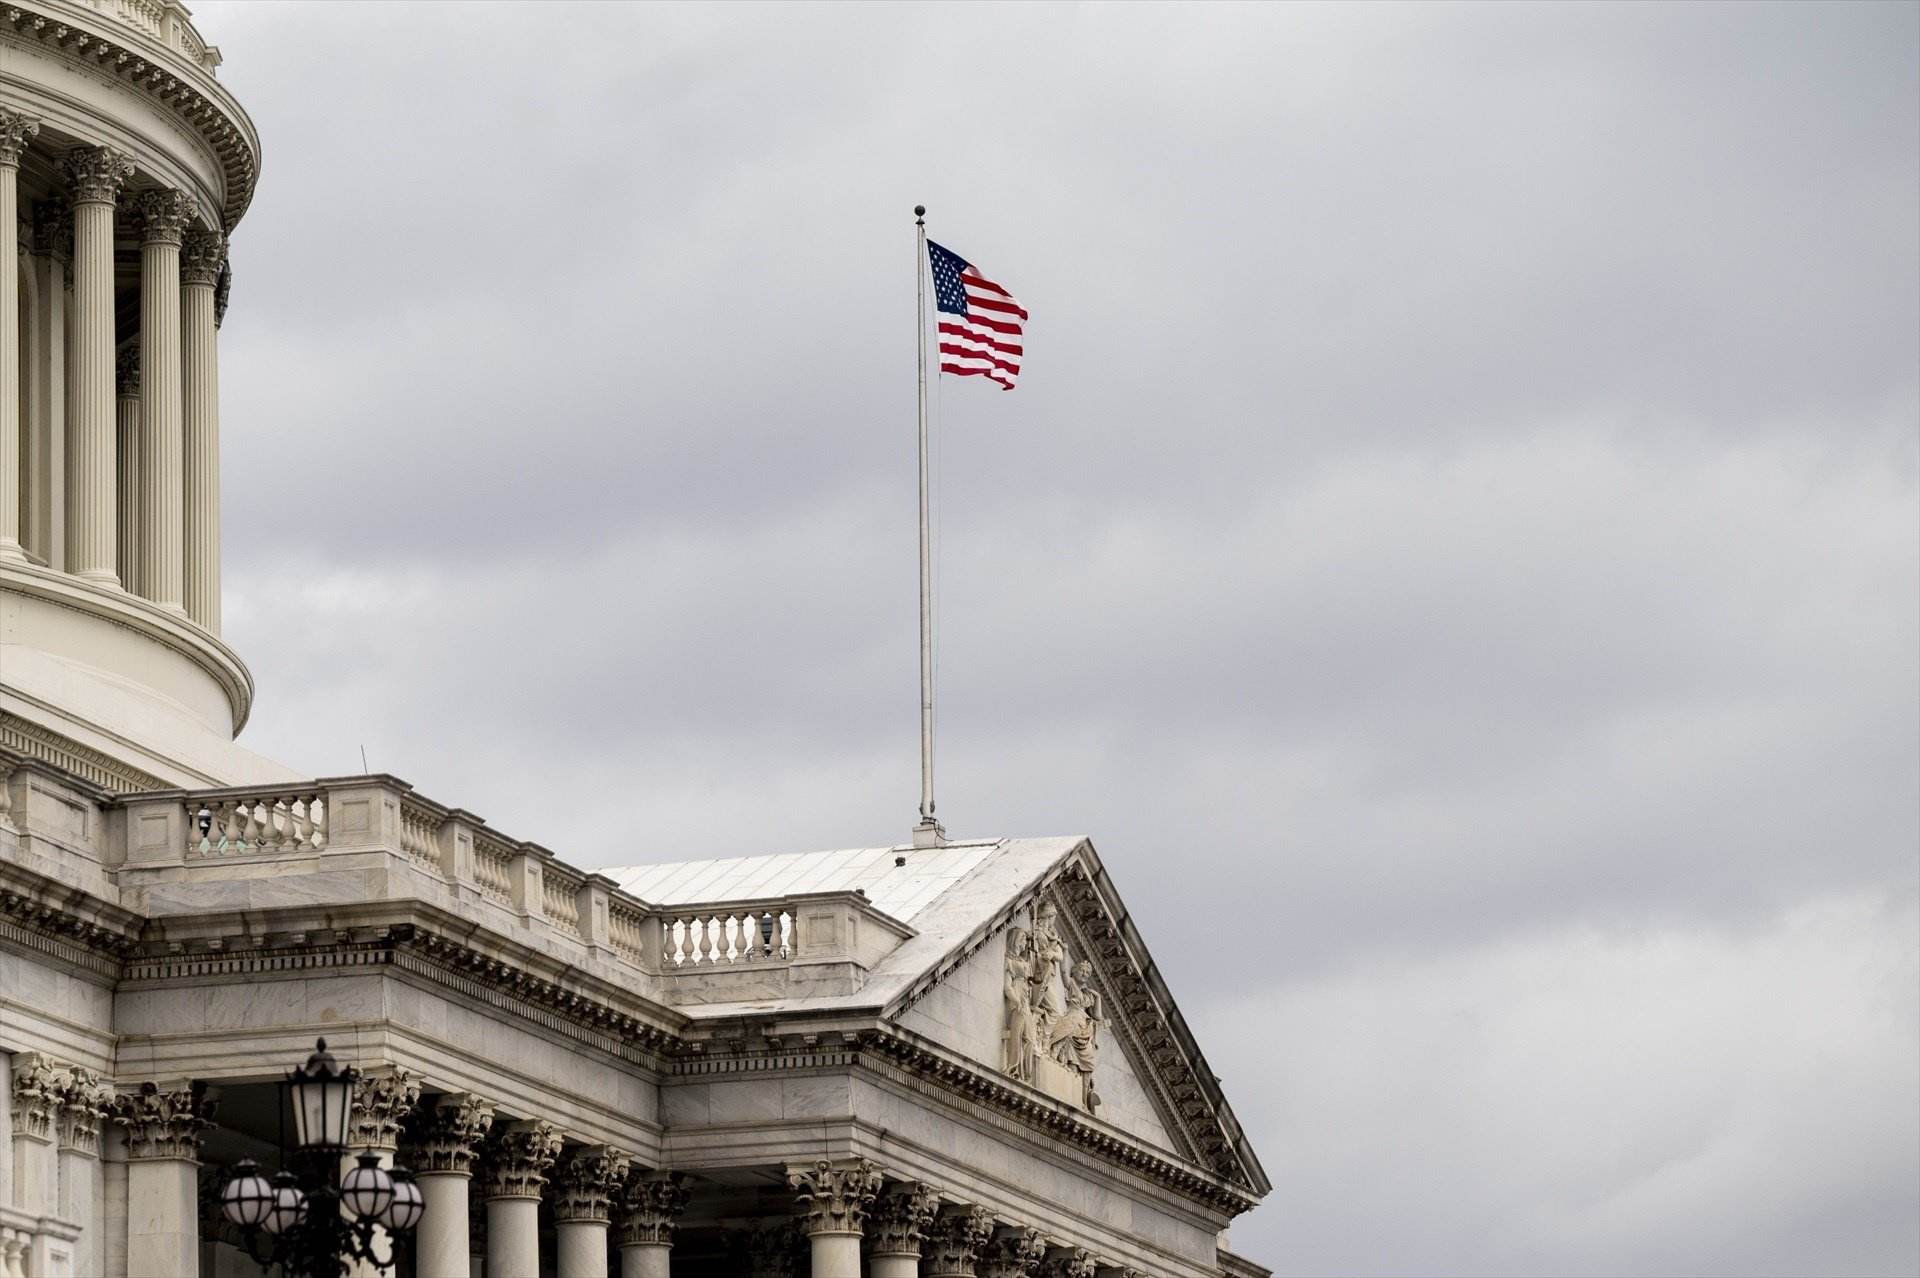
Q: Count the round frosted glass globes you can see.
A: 4